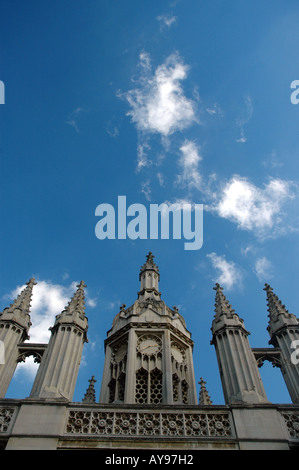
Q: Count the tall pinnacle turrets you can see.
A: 4